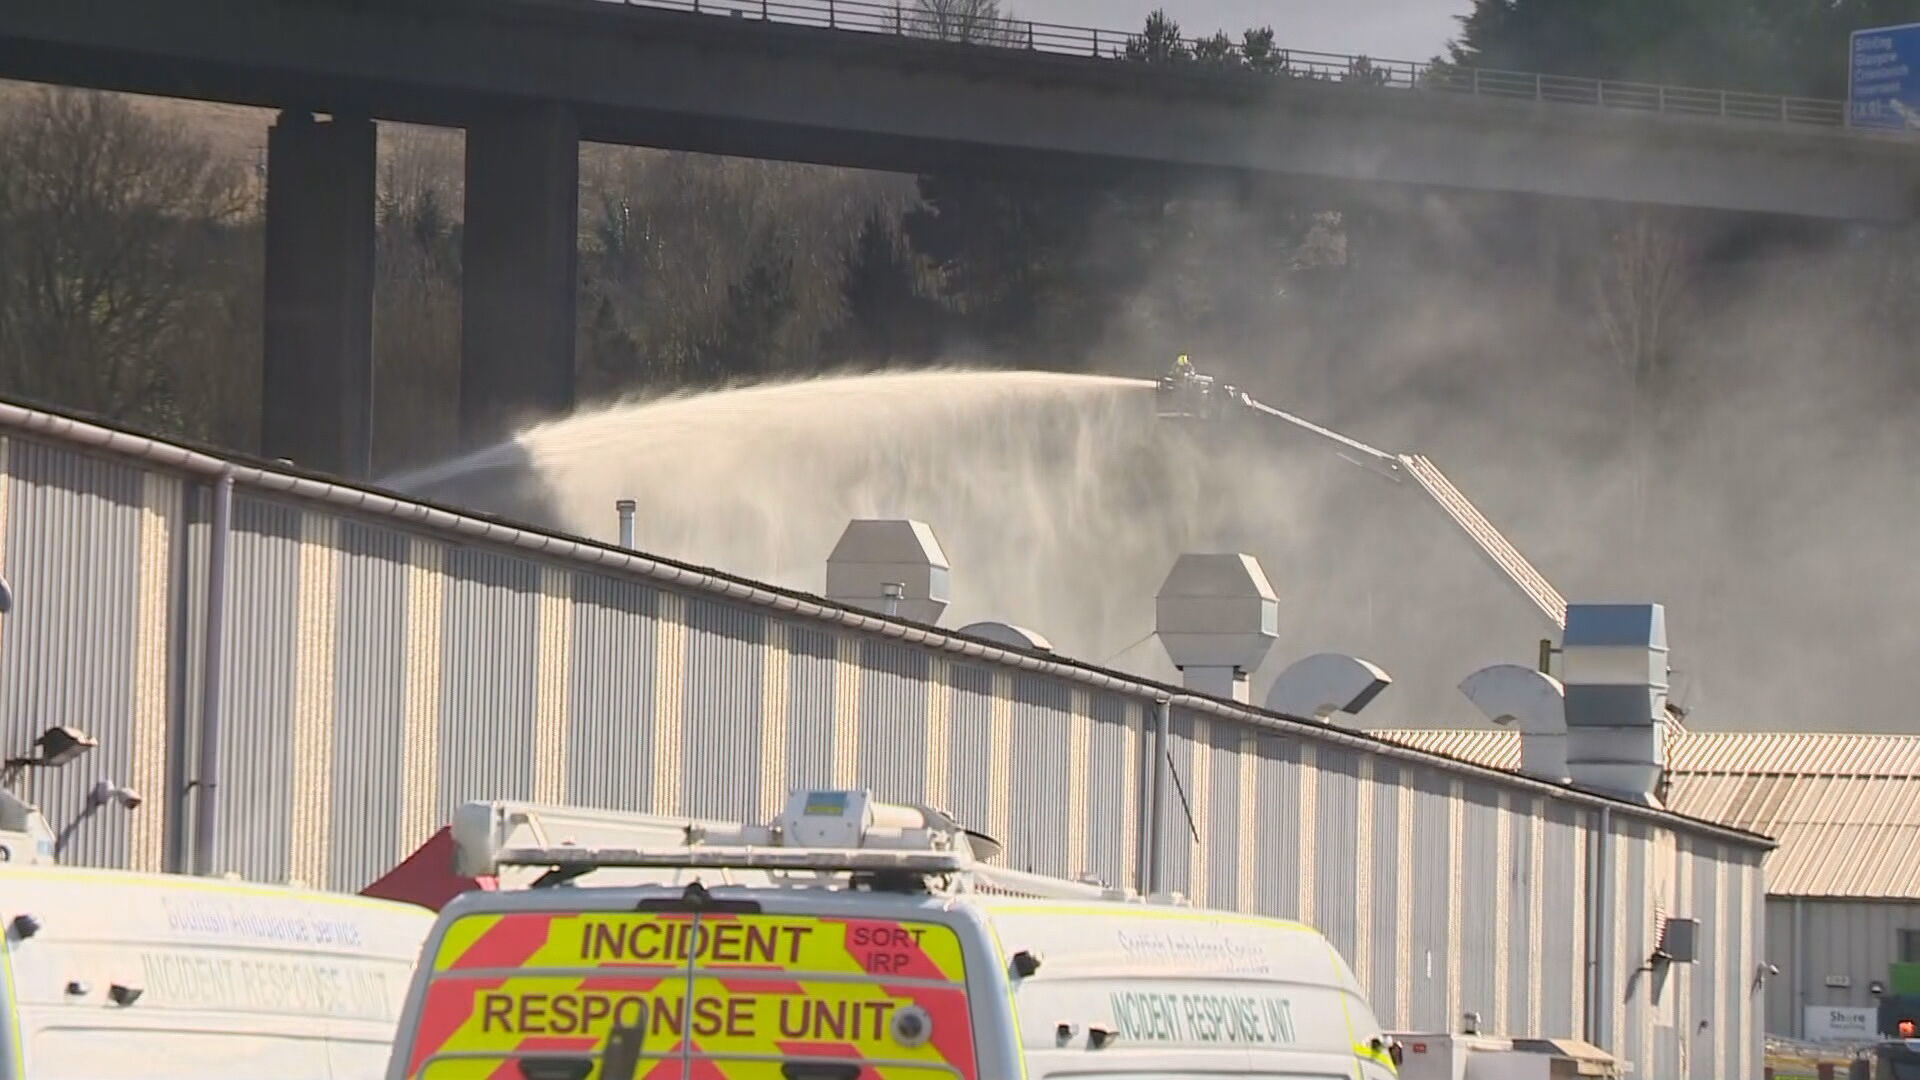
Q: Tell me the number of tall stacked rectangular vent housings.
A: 3